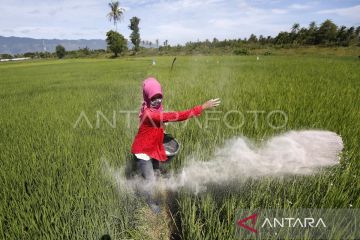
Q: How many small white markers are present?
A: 2